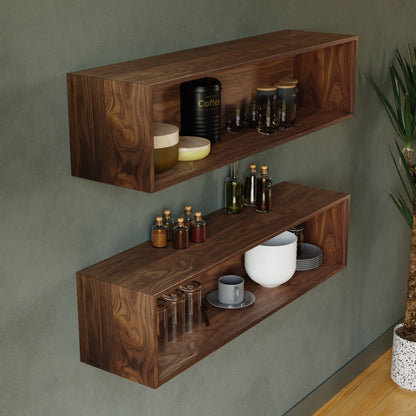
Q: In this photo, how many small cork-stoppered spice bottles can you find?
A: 5